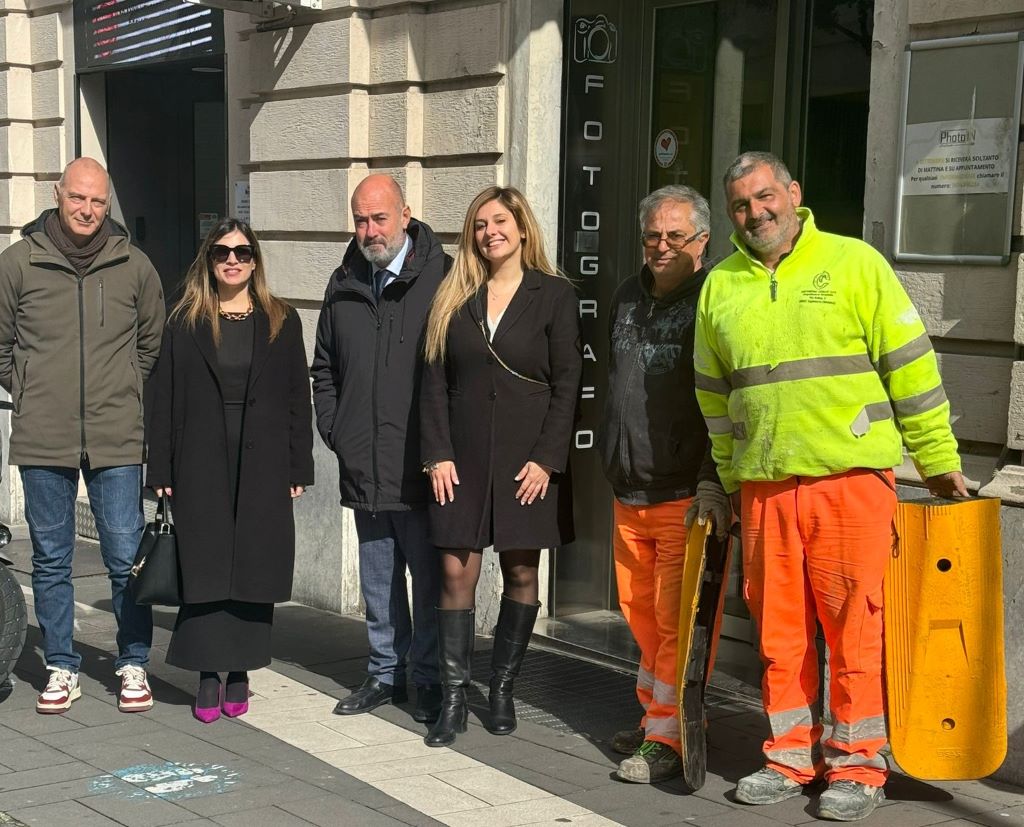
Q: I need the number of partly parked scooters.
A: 1